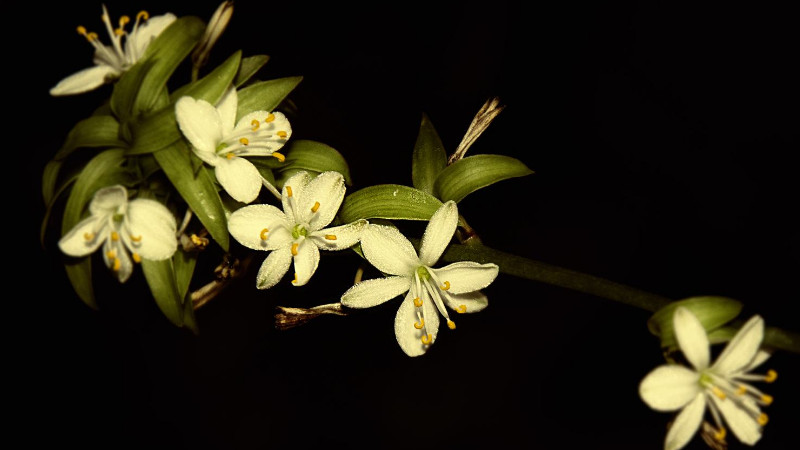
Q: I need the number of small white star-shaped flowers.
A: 6